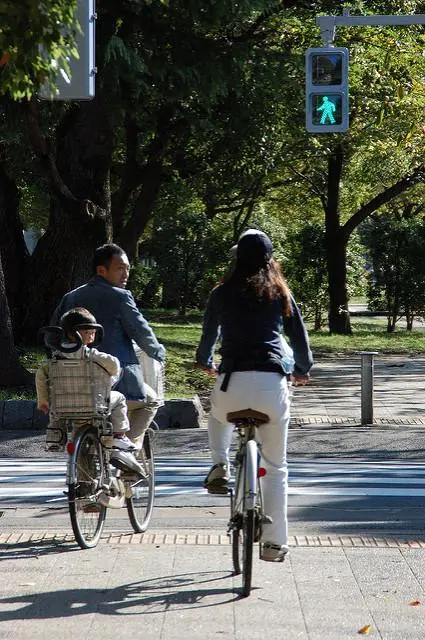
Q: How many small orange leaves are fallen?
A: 2